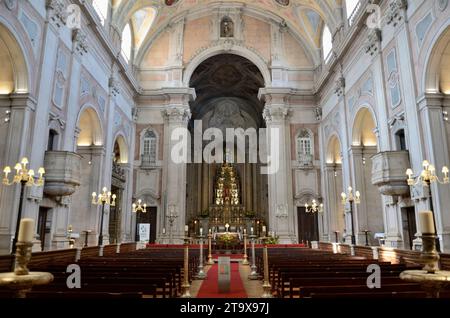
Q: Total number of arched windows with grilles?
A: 2